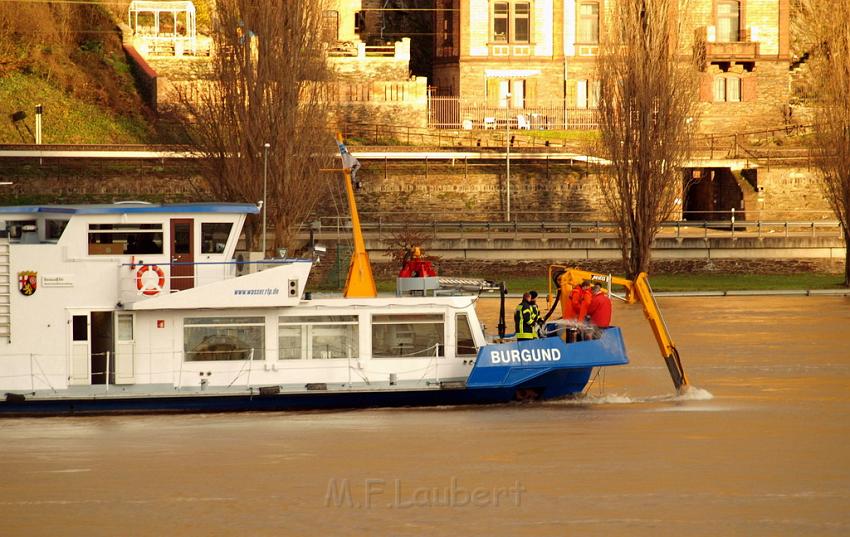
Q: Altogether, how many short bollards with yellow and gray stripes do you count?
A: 0